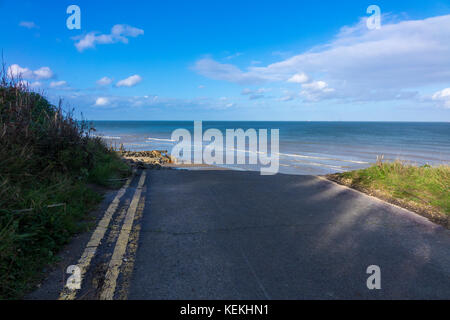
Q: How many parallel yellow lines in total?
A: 2